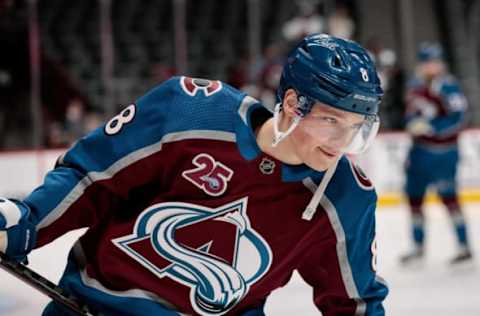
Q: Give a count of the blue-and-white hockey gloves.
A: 1